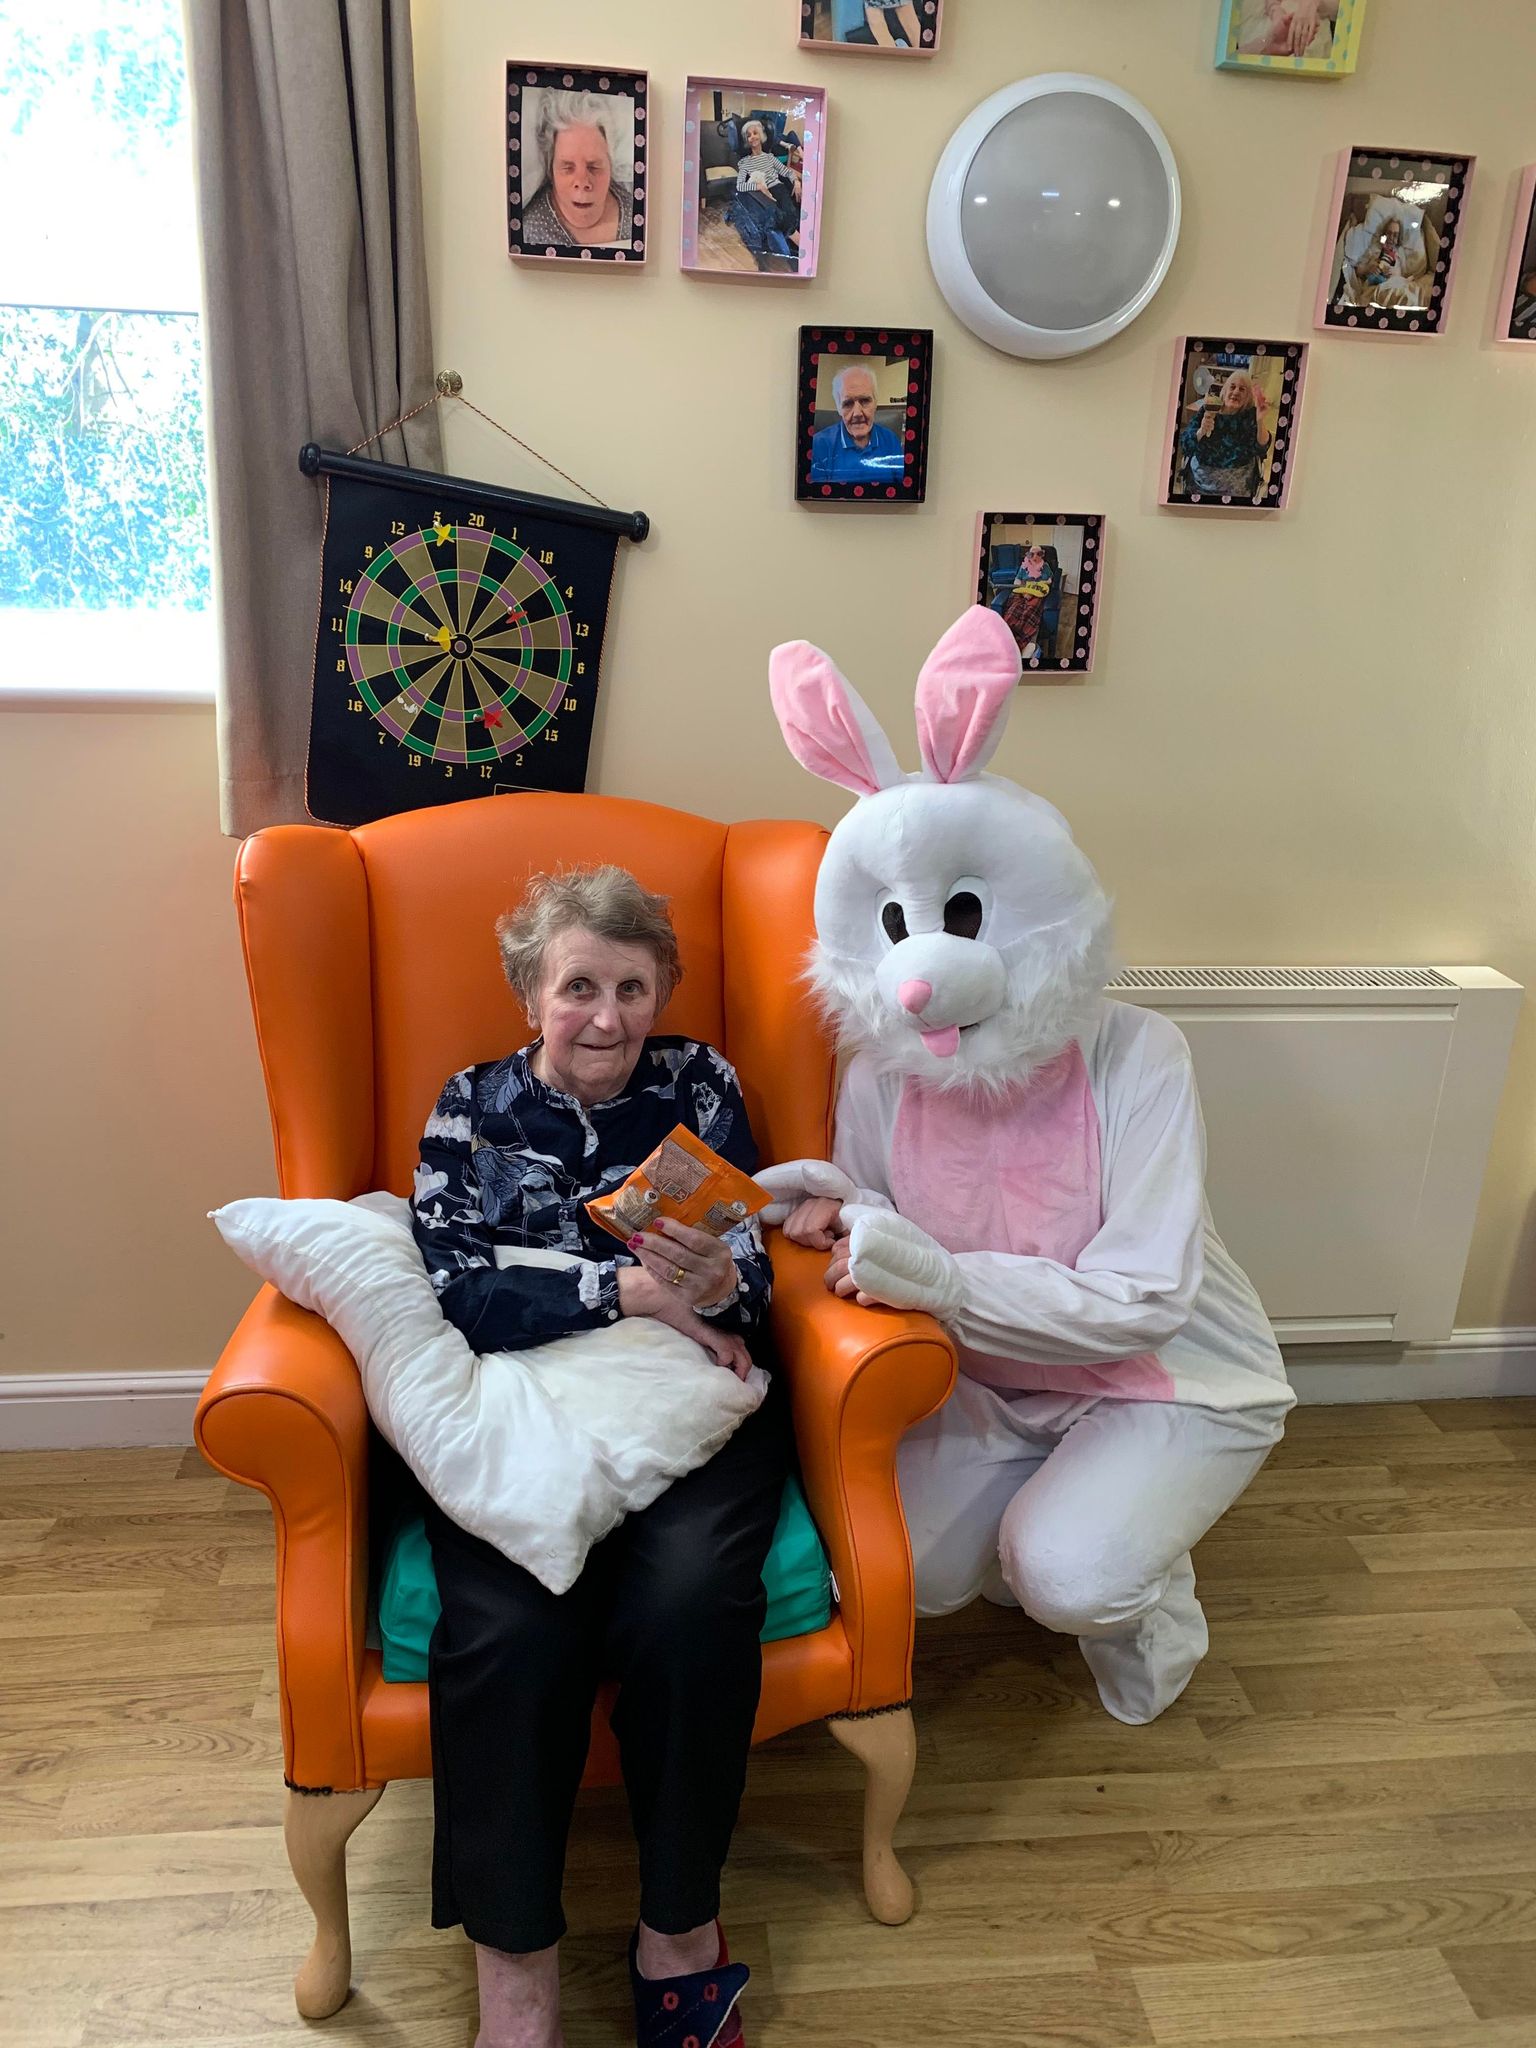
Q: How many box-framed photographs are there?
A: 9